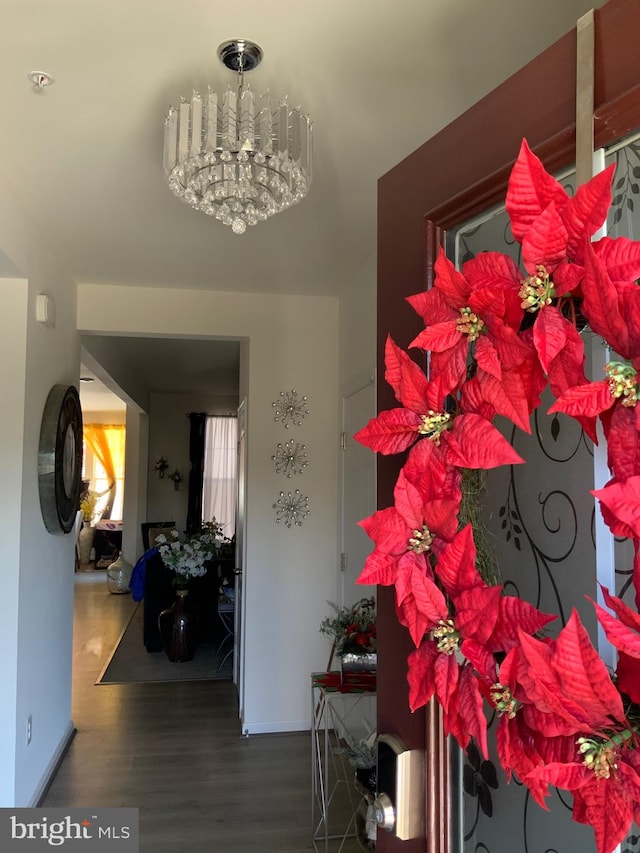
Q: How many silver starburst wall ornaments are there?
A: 3